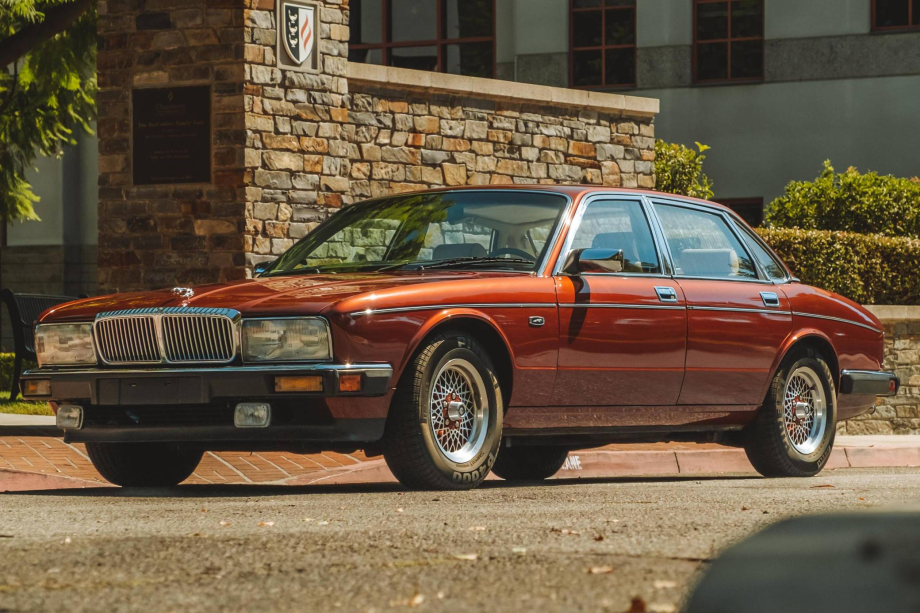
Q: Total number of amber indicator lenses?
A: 3